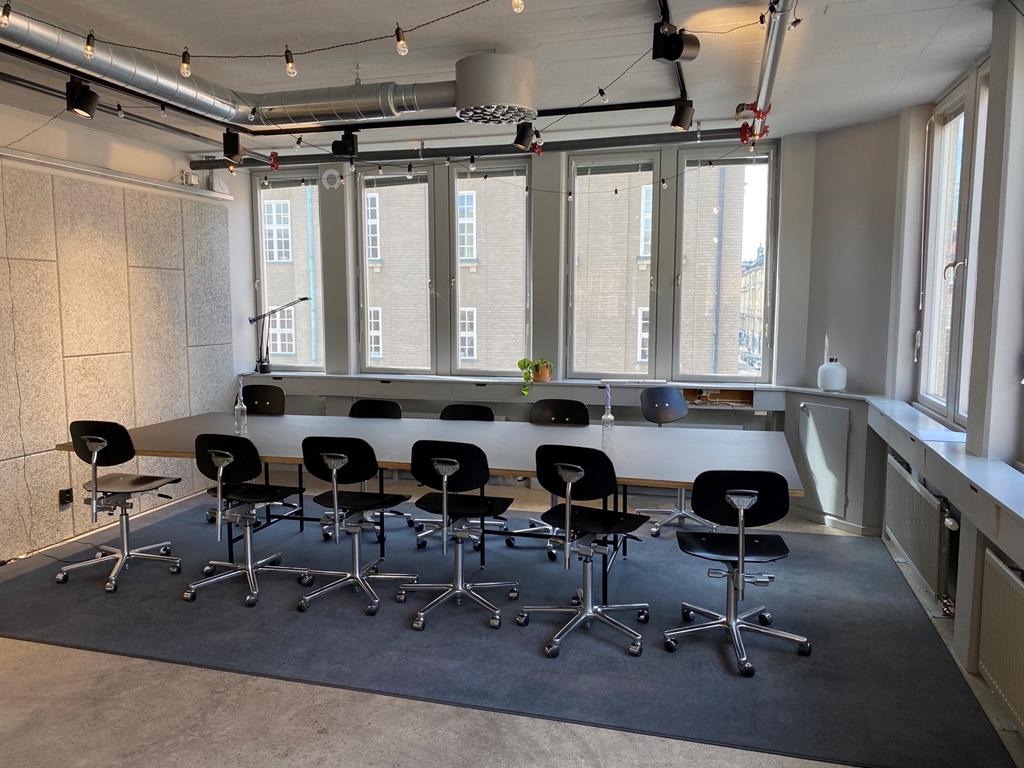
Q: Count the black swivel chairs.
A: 11